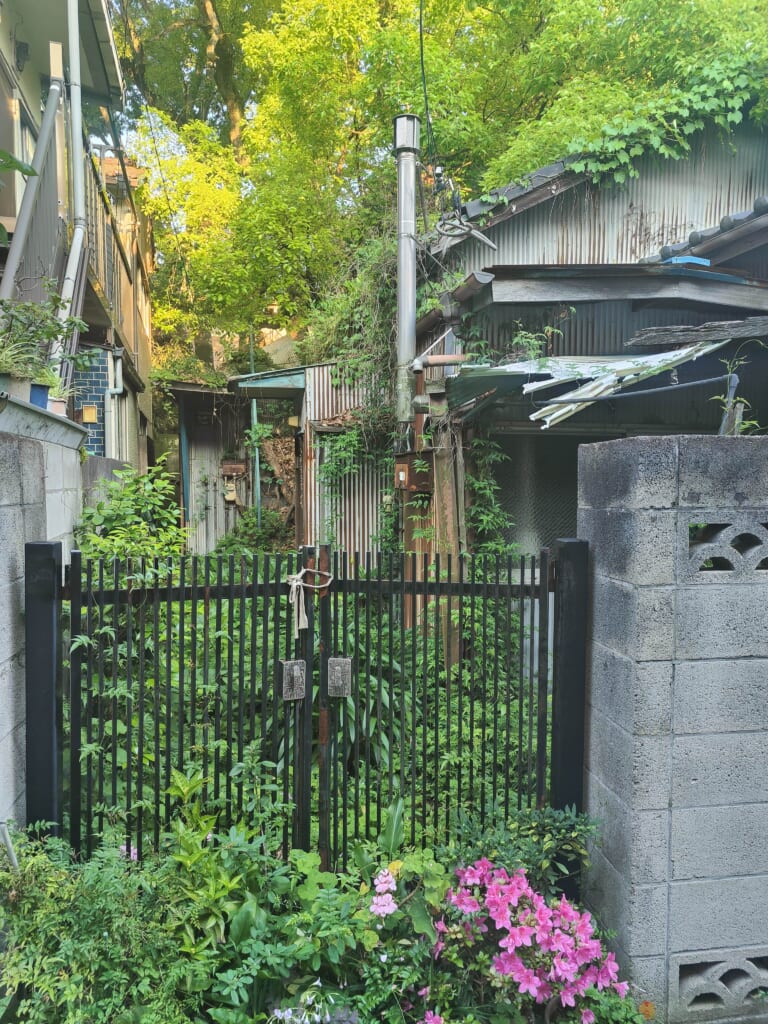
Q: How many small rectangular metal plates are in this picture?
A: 2